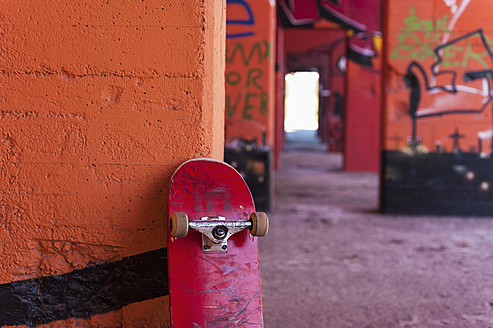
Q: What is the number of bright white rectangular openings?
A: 1